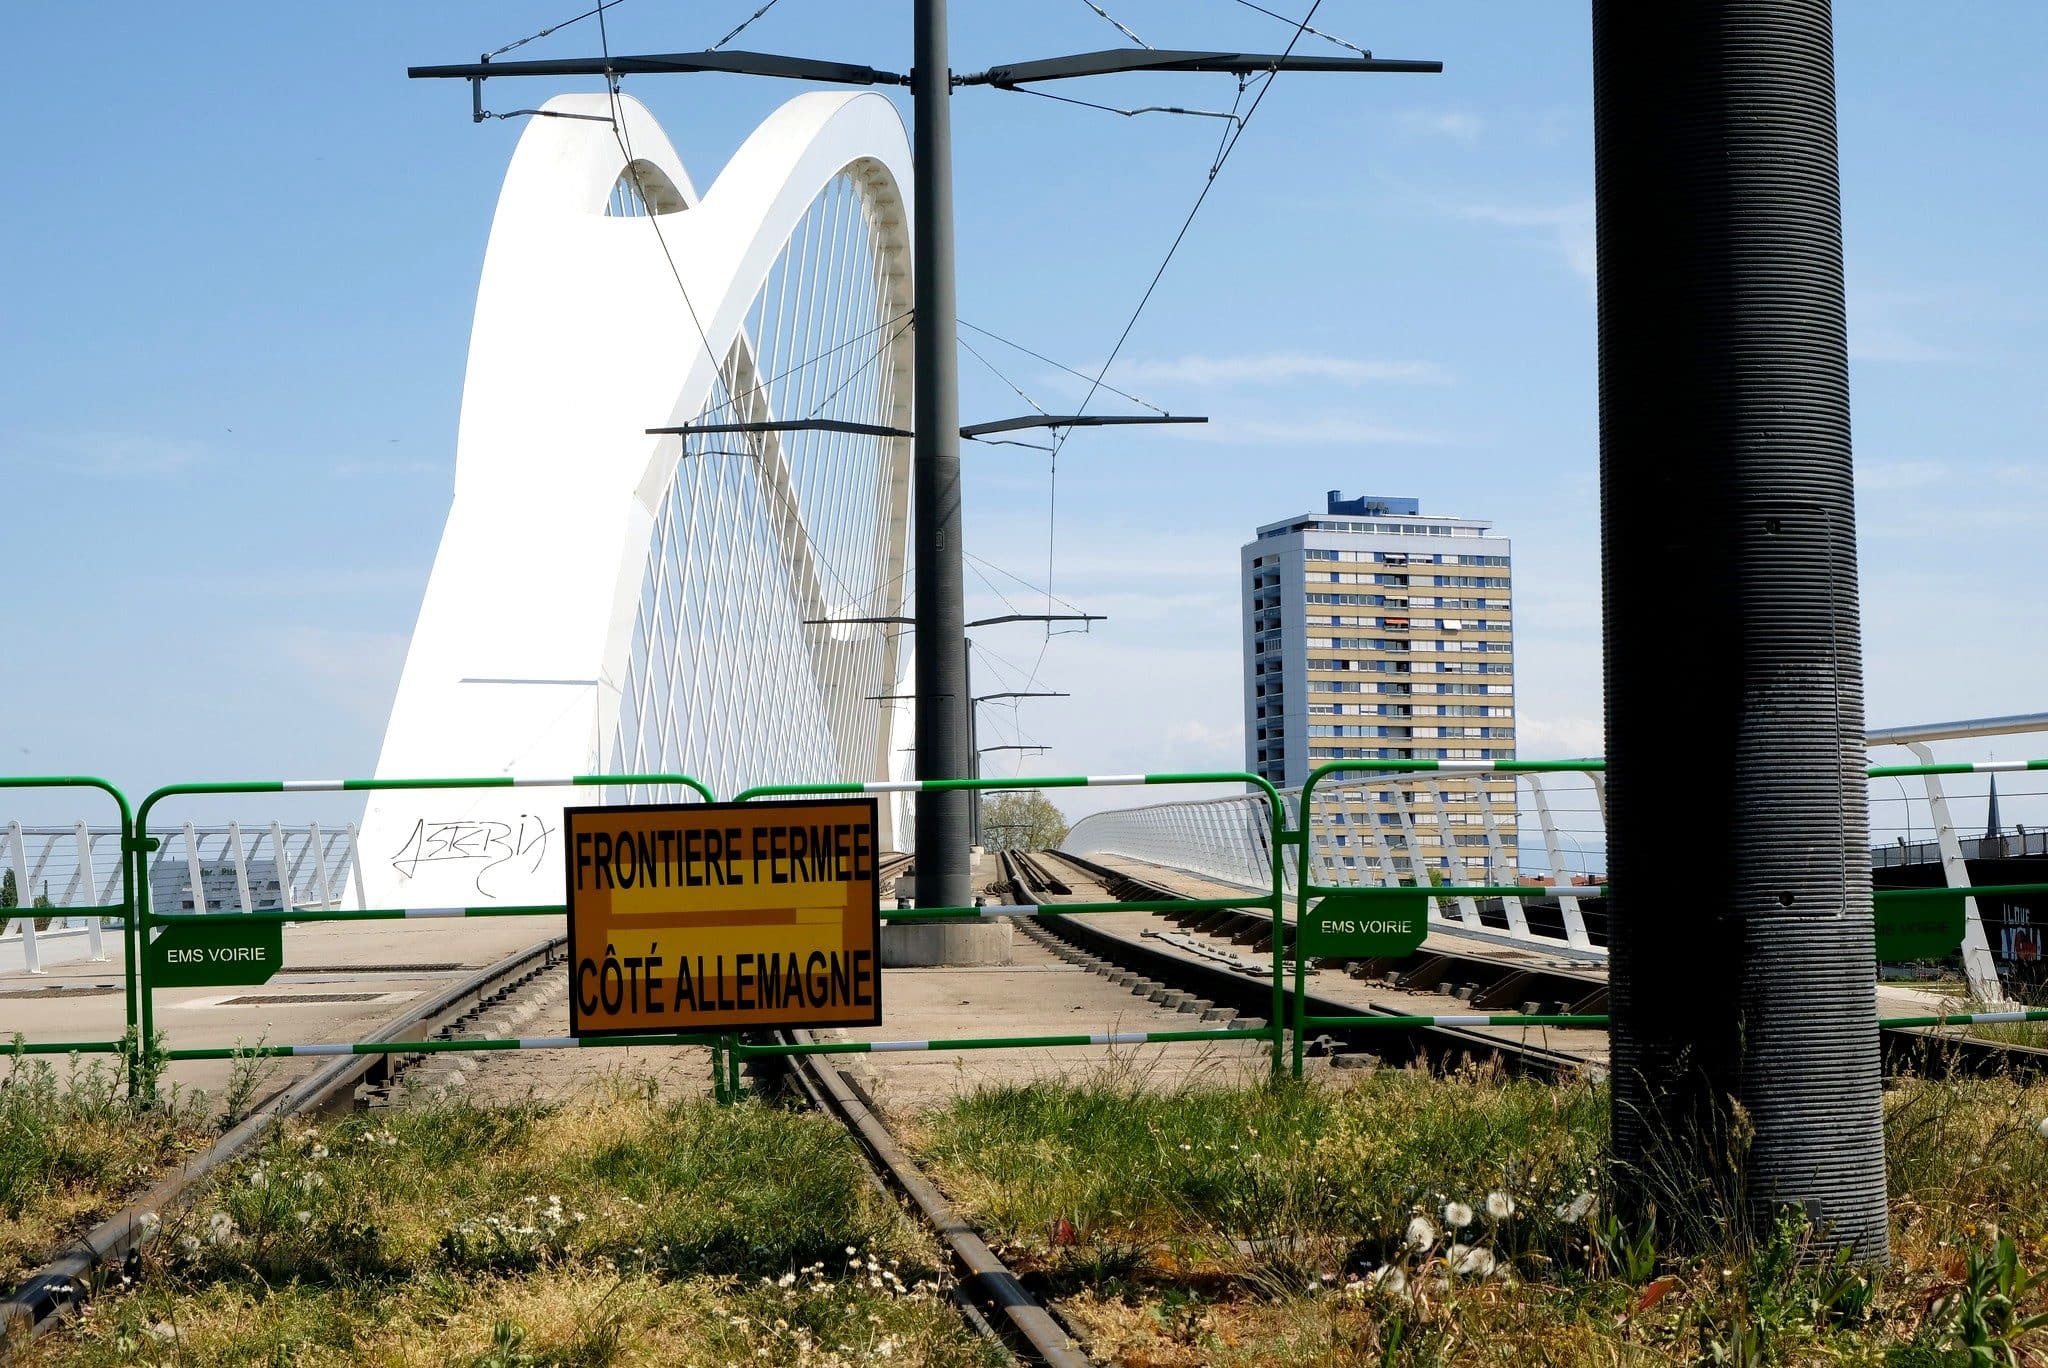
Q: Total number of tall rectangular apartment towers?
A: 1